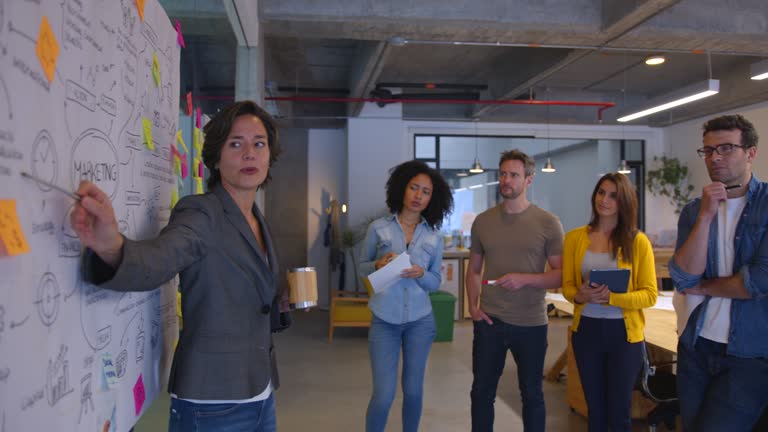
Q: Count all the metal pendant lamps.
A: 3